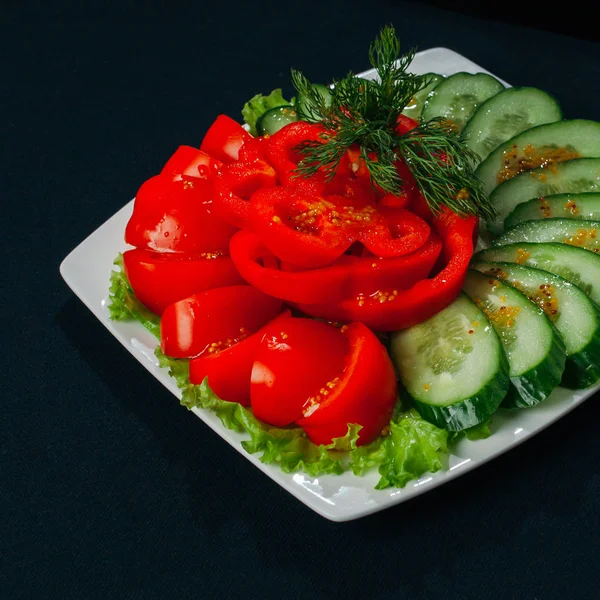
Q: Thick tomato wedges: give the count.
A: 8